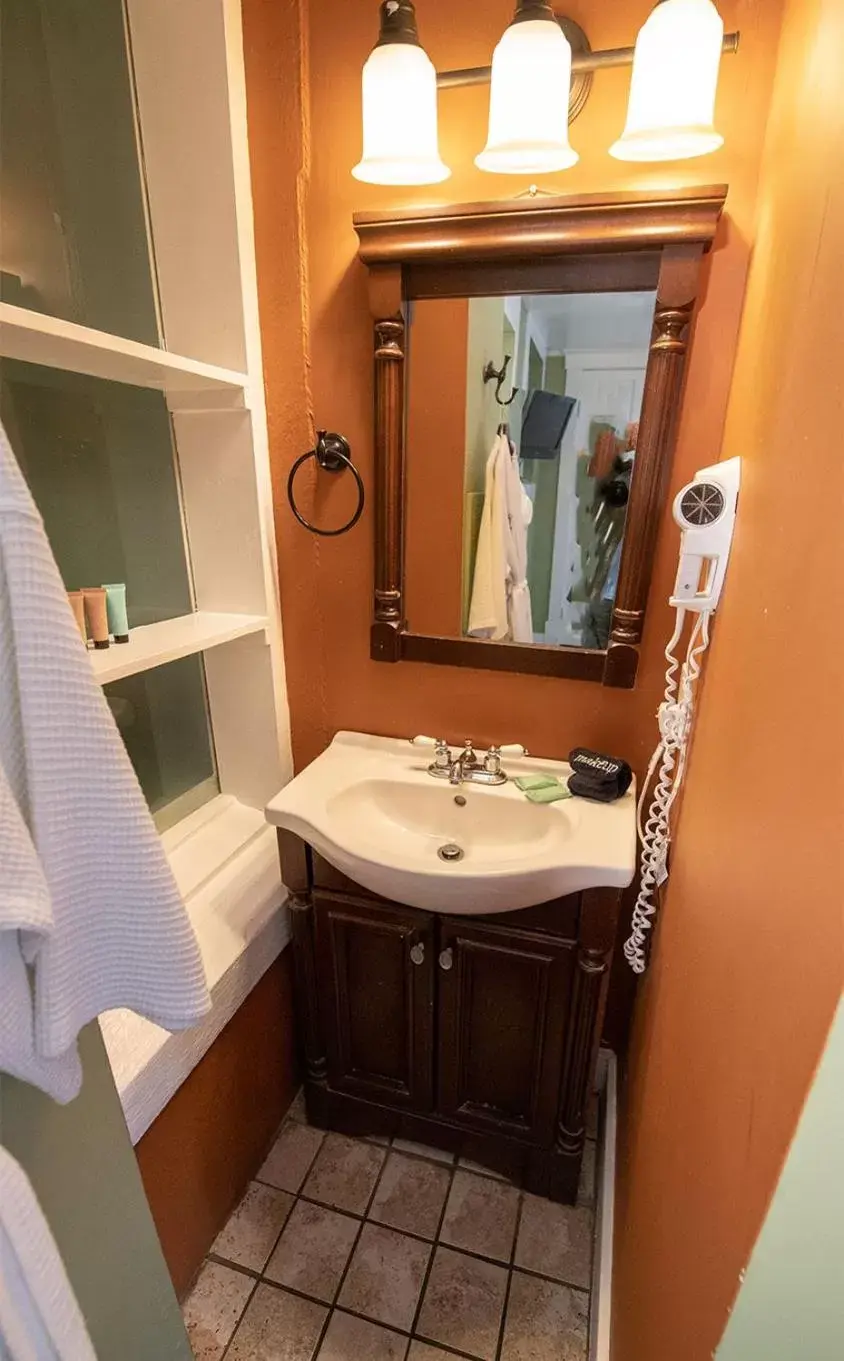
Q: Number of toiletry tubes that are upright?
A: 3